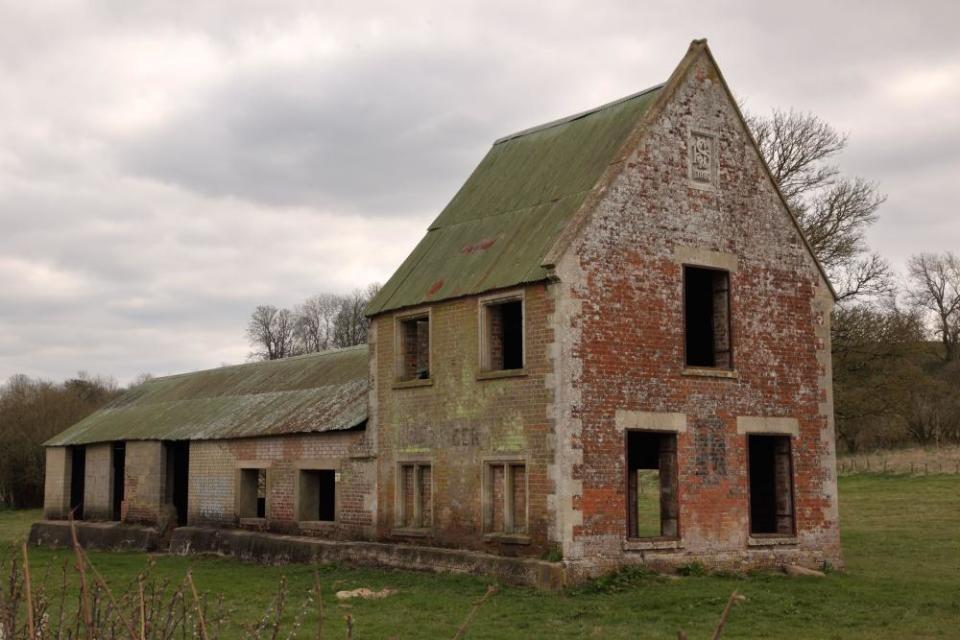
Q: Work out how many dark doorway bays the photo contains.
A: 3